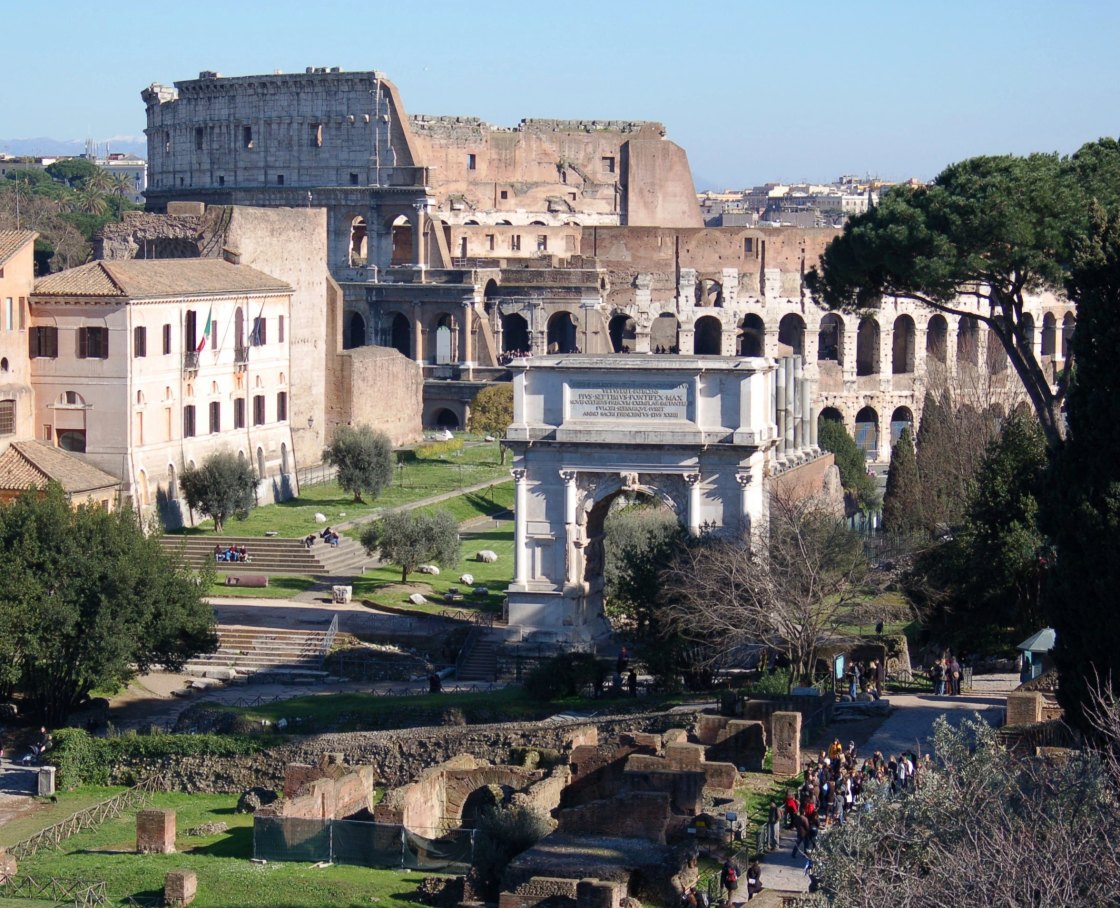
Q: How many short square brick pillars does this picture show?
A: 2